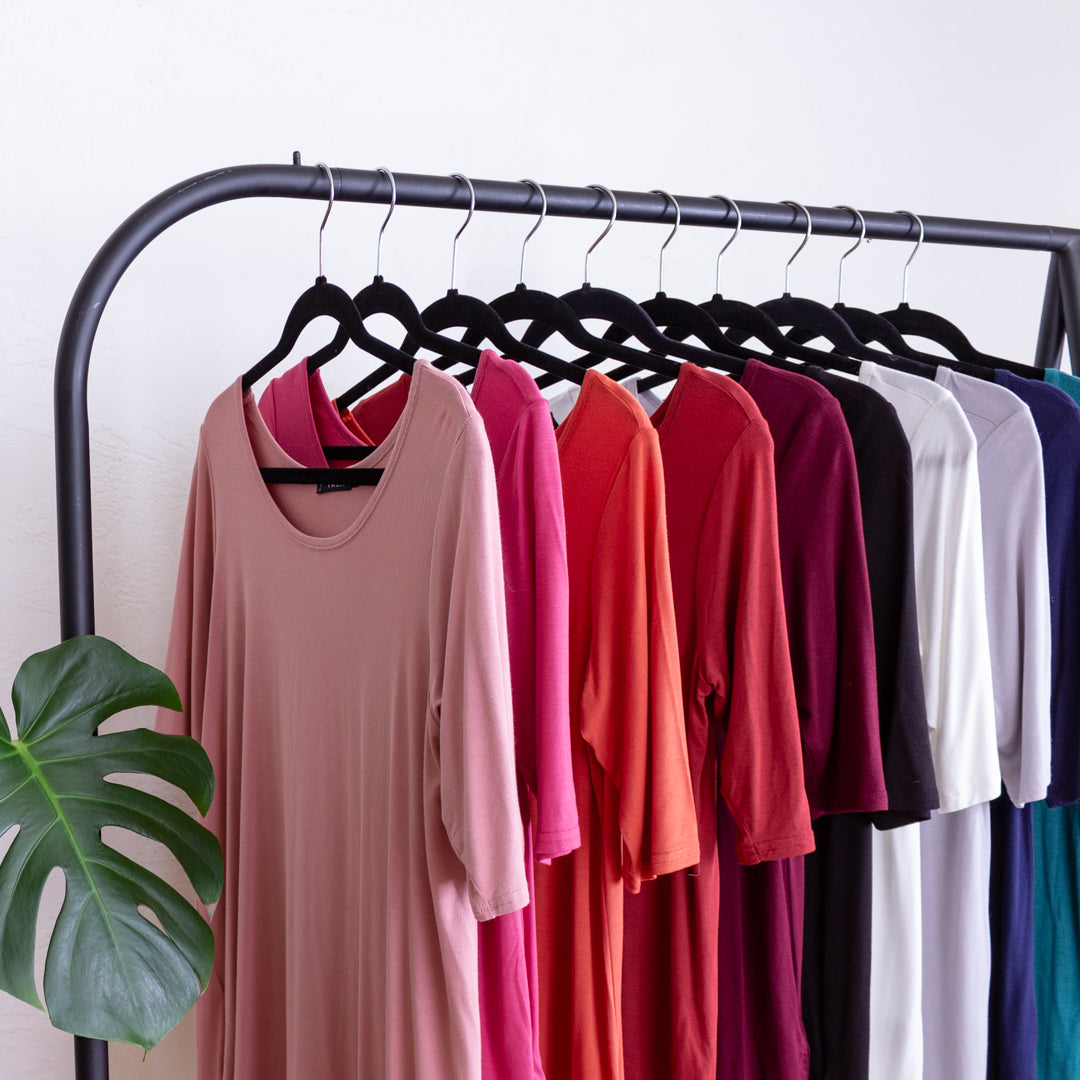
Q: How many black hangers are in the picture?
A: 10